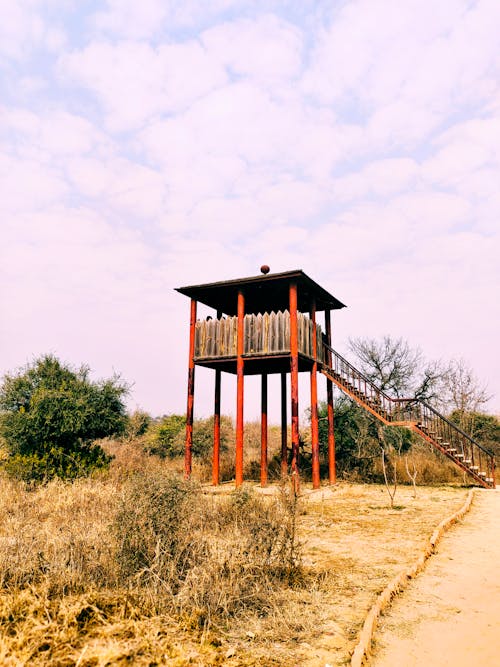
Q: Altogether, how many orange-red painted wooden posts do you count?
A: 8